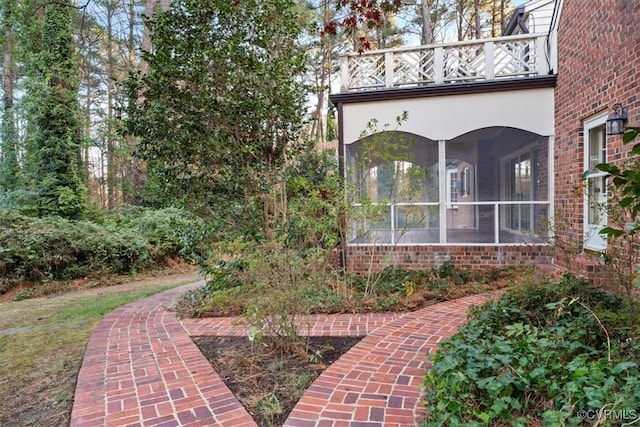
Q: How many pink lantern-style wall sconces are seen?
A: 0